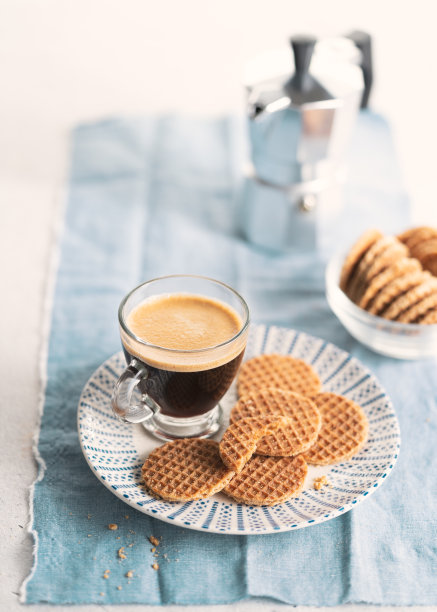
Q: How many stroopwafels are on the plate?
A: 6